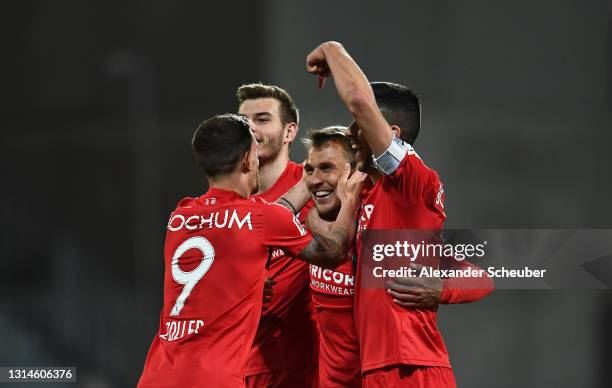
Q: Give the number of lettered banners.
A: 0